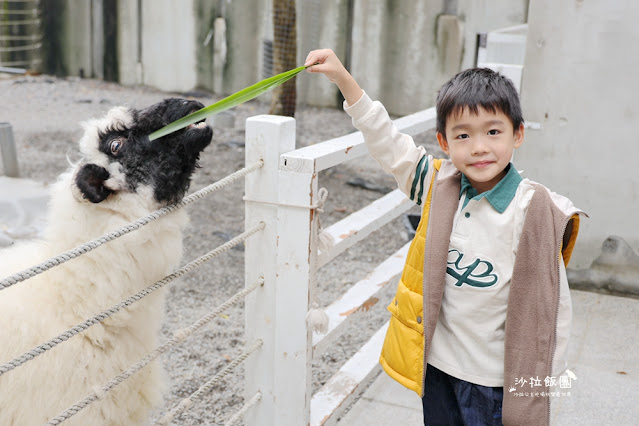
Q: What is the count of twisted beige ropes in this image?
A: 5